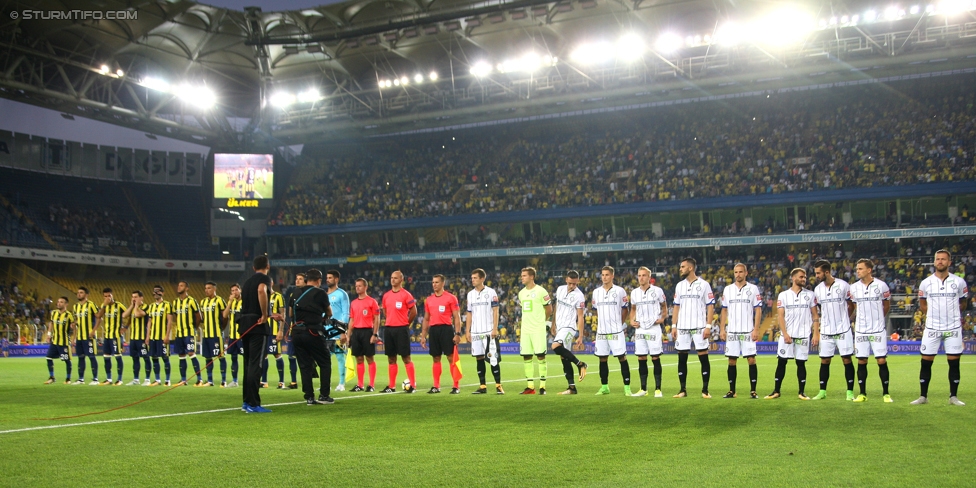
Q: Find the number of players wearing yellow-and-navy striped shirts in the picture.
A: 10